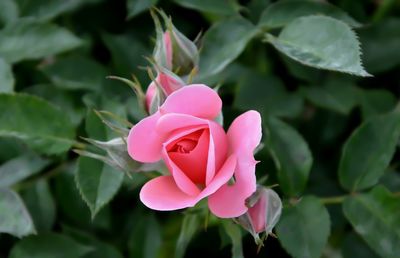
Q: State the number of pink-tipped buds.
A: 3